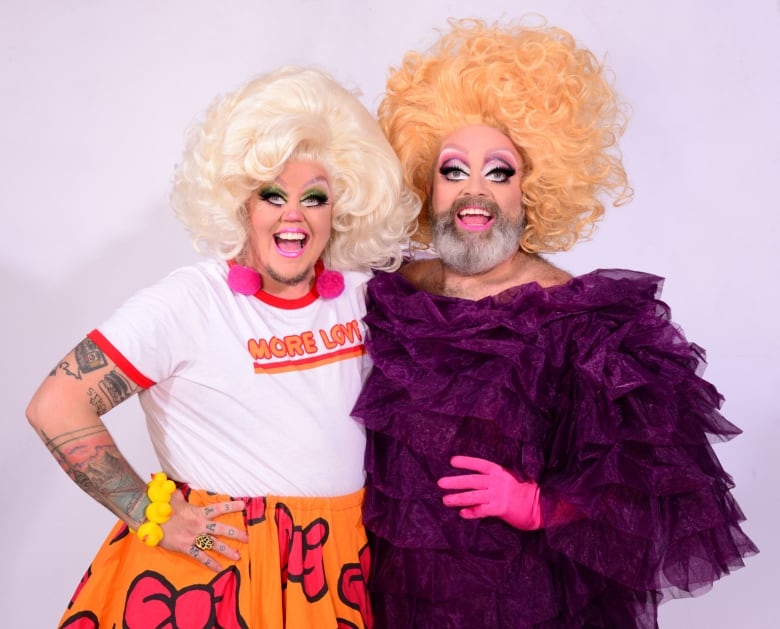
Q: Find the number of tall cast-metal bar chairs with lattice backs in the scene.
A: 0